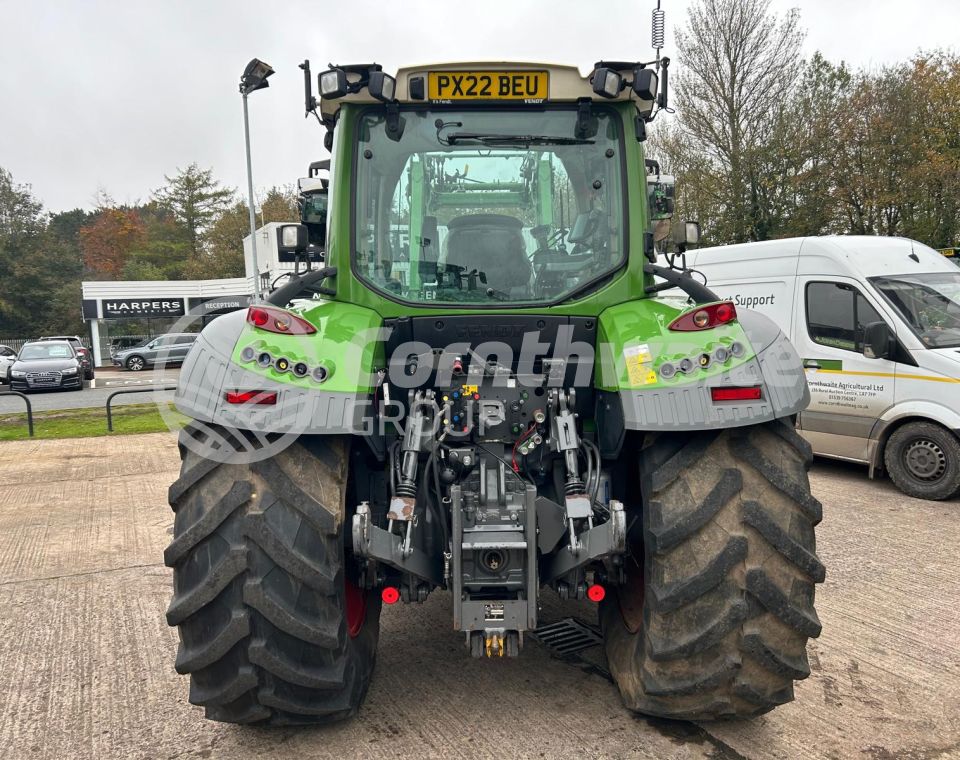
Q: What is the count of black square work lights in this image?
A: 6